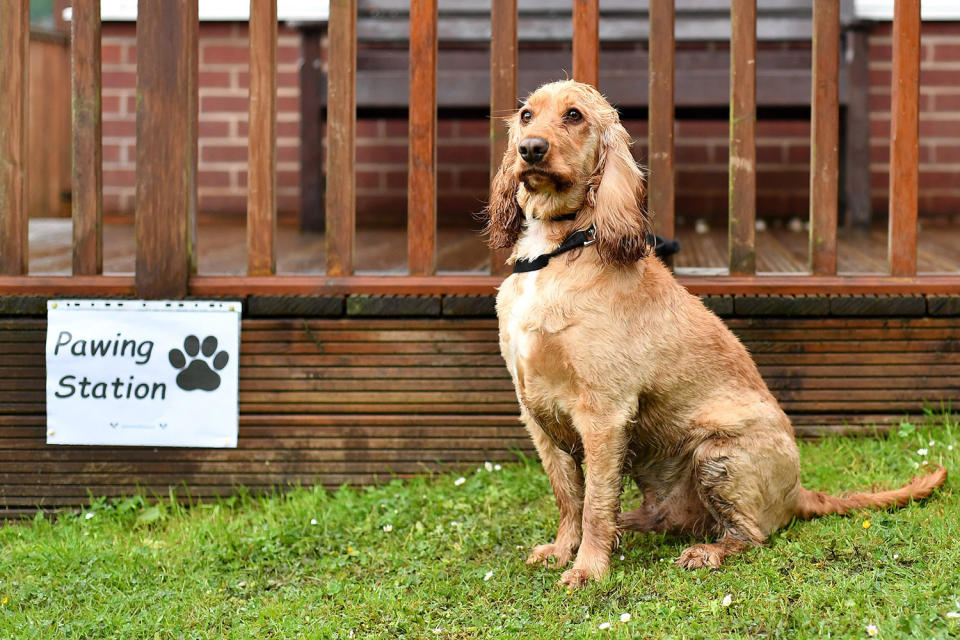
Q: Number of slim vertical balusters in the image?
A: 11